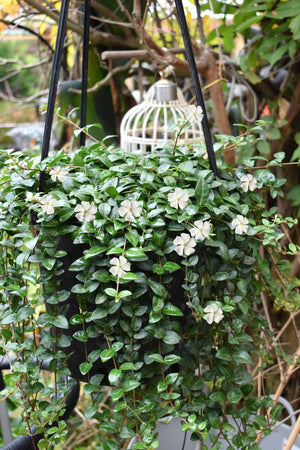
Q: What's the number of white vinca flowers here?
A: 12